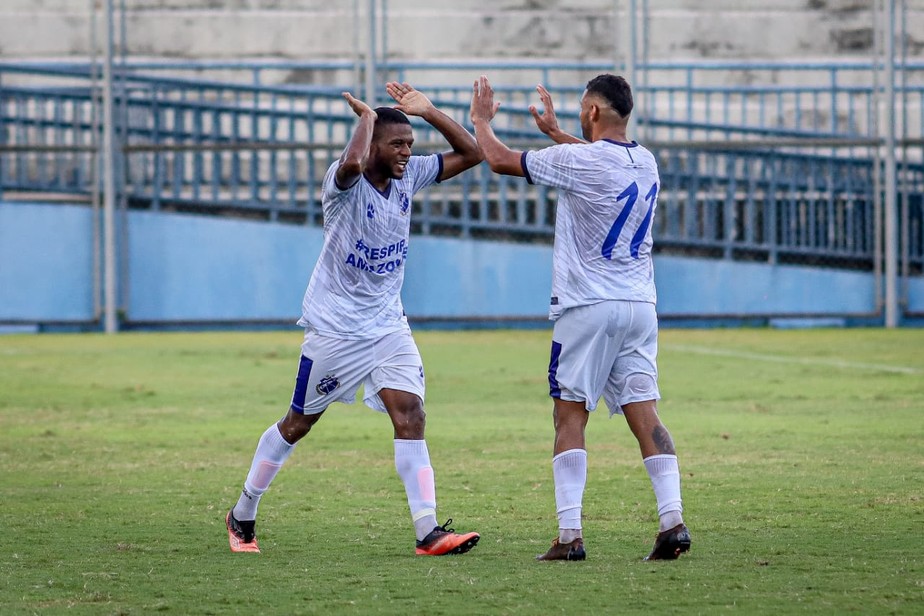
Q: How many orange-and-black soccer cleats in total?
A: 2